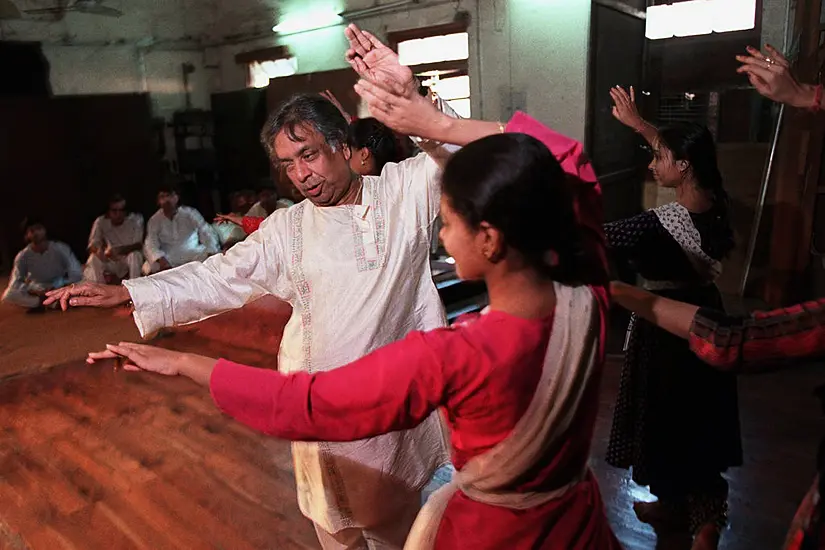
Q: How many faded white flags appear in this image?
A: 0